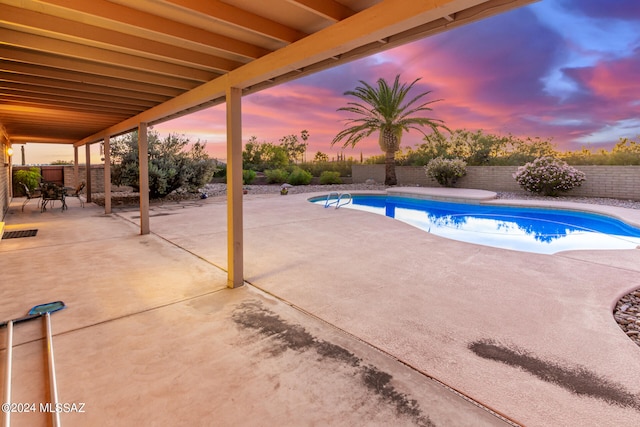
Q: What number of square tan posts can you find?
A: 5